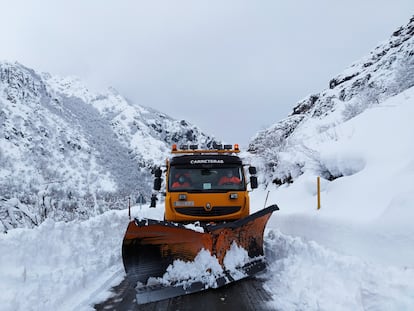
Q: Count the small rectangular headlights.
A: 2